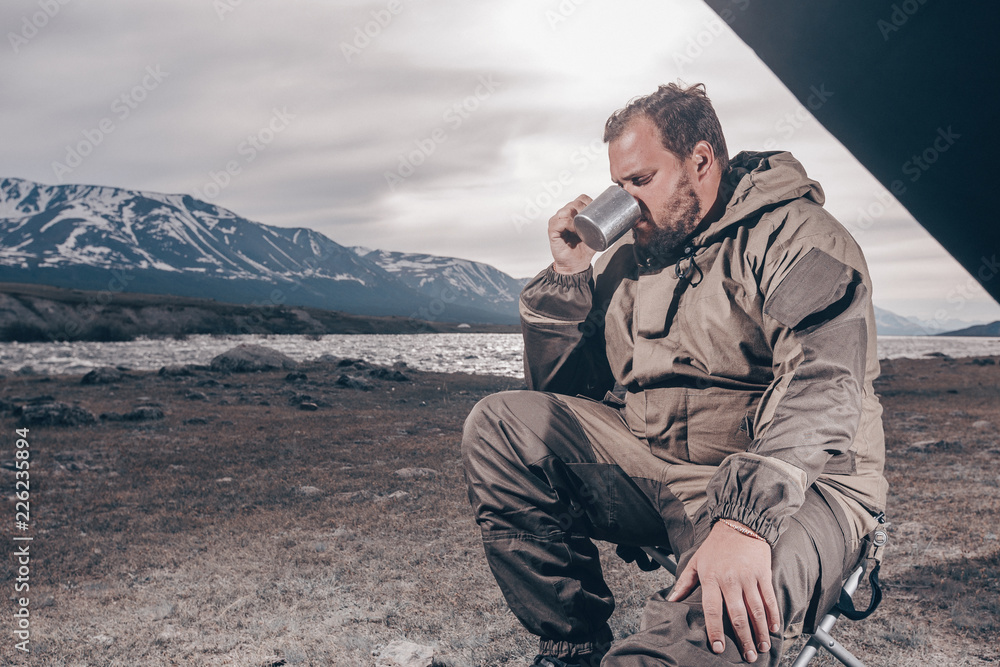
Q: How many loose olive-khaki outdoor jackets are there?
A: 1